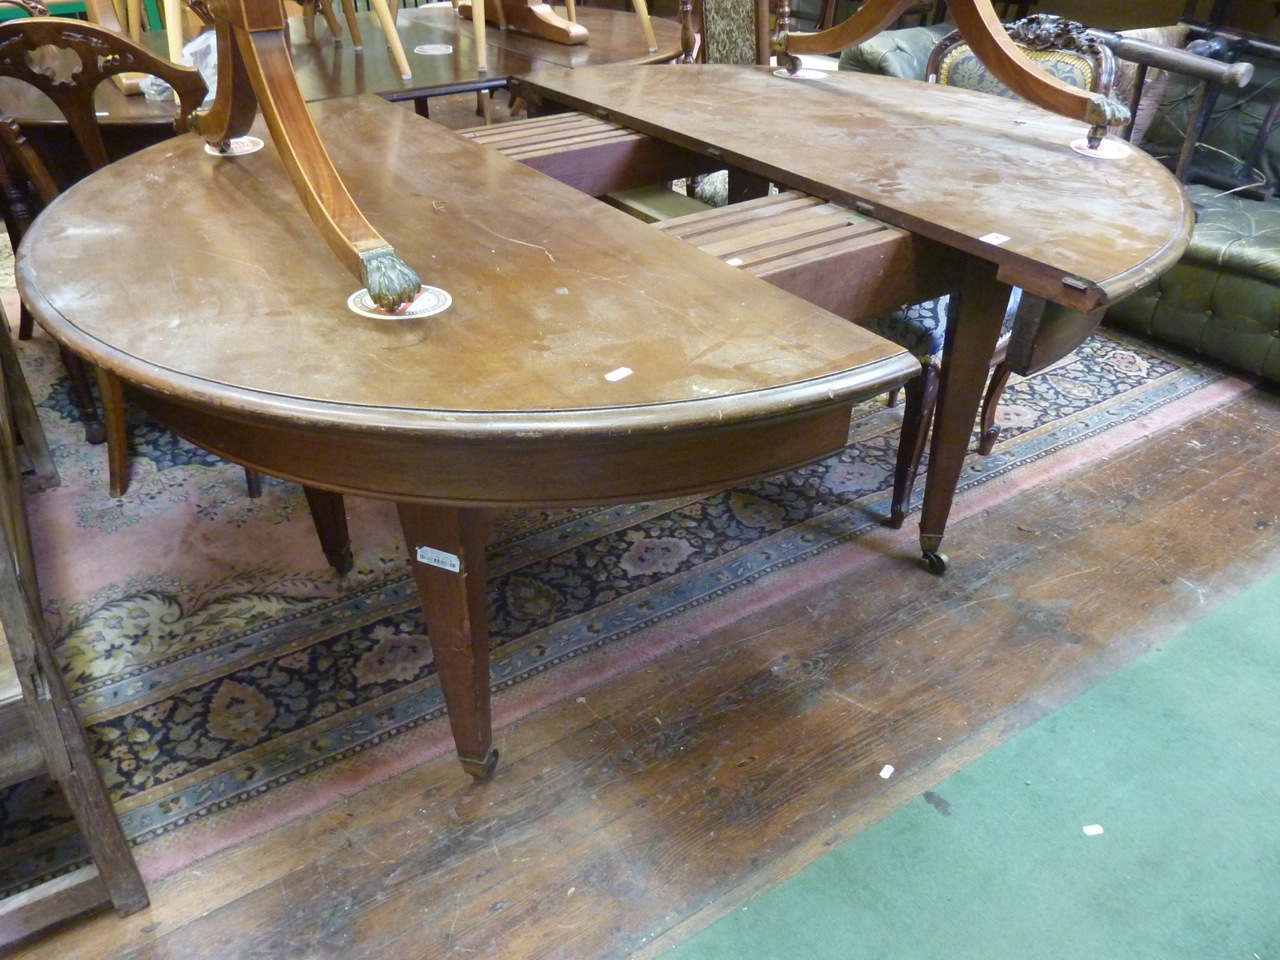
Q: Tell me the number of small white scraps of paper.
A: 5